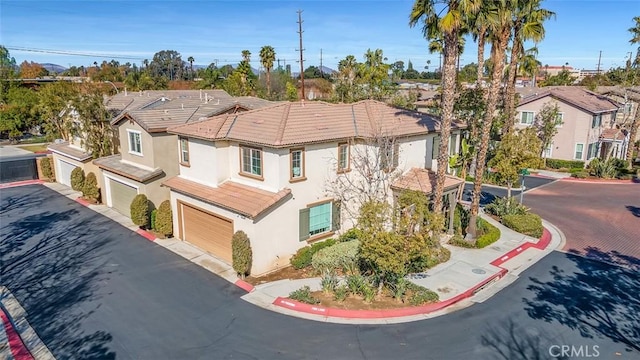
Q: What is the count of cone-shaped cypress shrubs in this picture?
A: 6